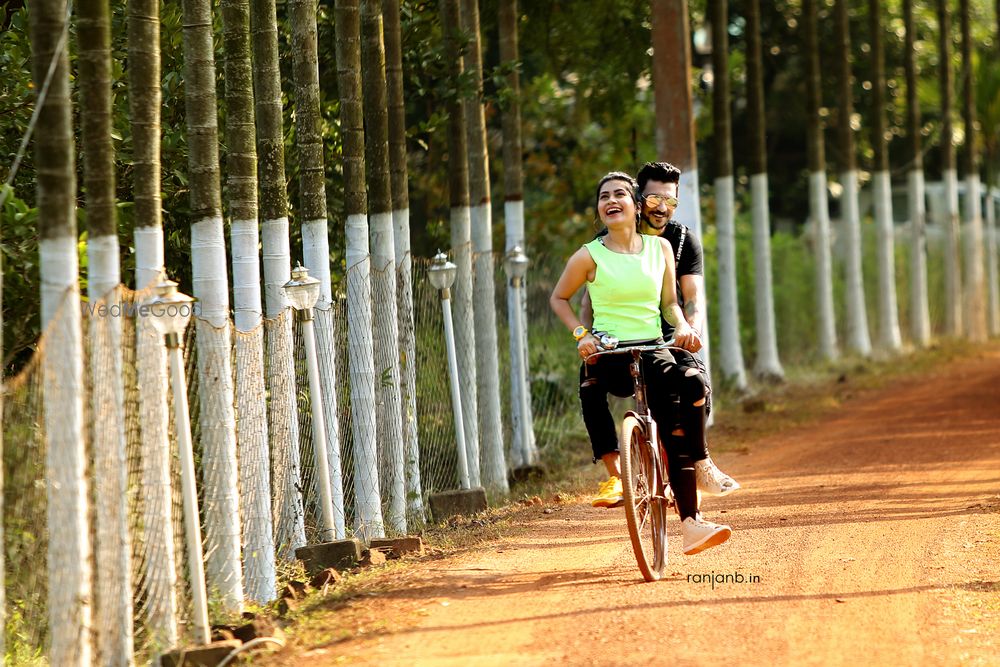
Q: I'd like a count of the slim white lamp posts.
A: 4